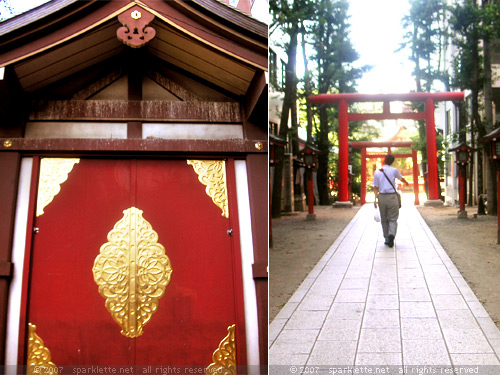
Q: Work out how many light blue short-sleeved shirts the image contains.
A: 1